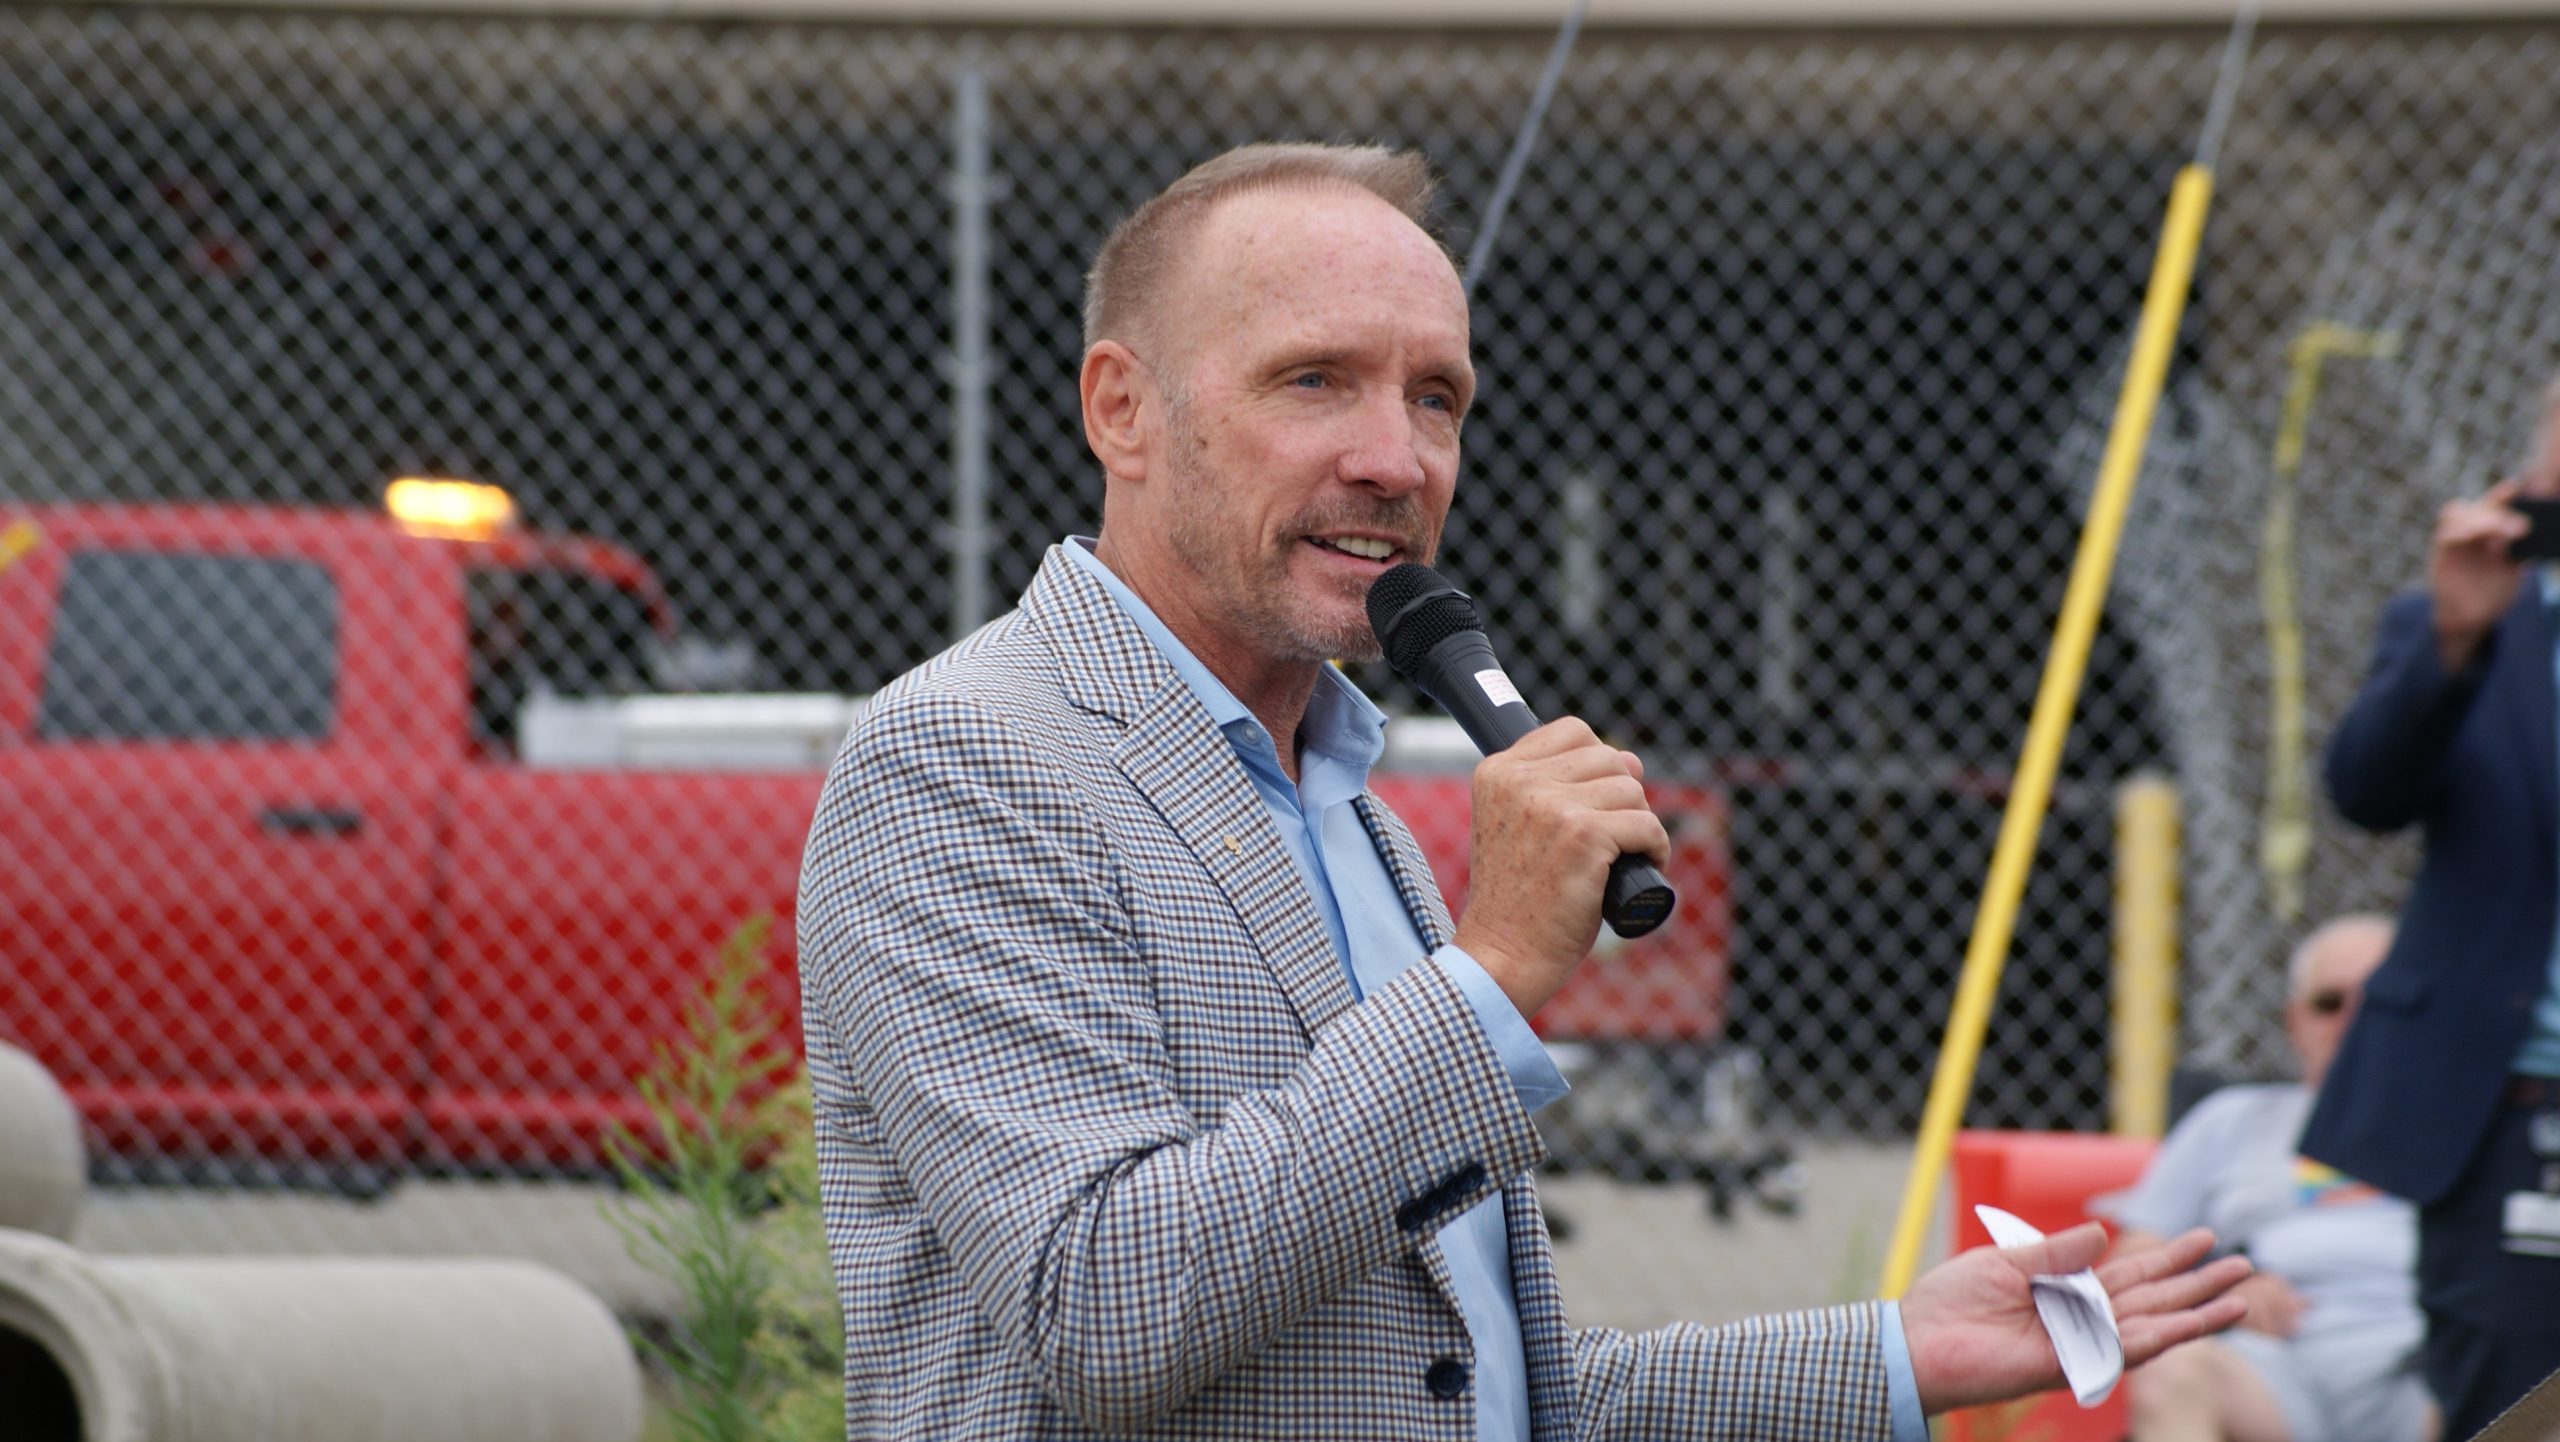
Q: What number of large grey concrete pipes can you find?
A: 2